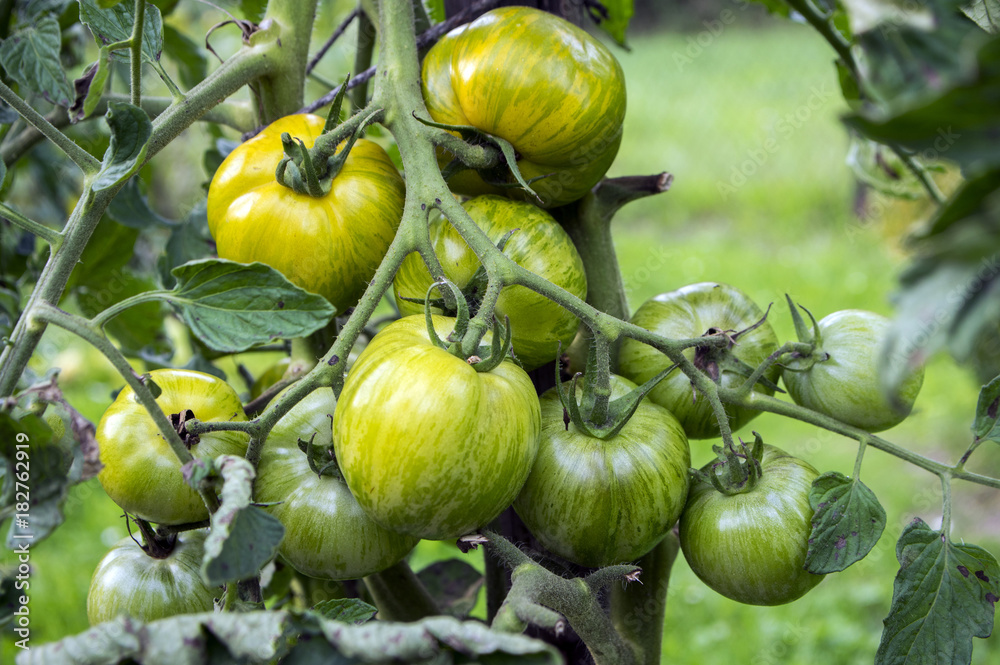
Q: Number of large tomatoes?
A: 11